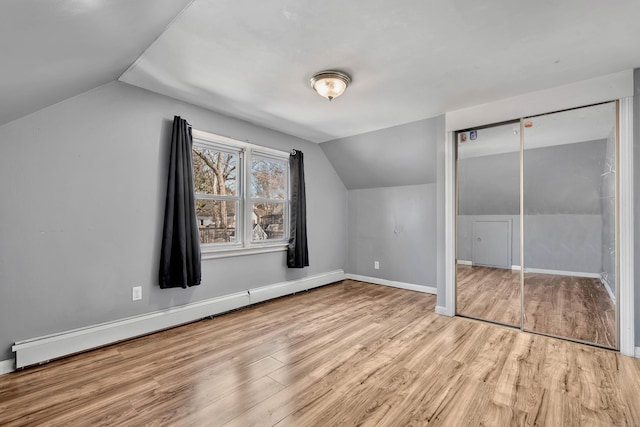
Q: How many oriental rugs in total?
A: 0